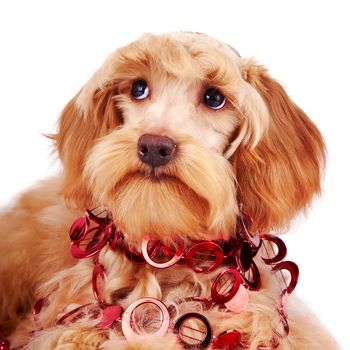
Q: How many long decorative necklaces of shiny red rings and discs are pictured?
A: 1